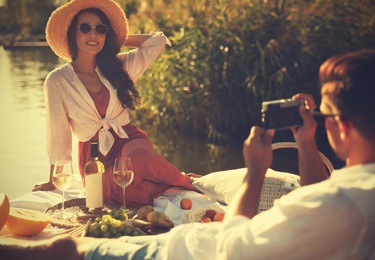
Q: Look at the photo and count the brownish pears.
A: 2